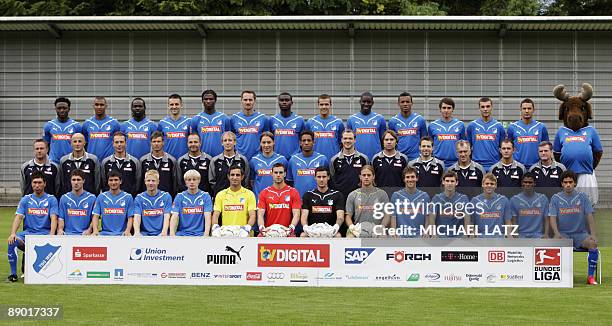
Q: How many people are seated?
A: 14